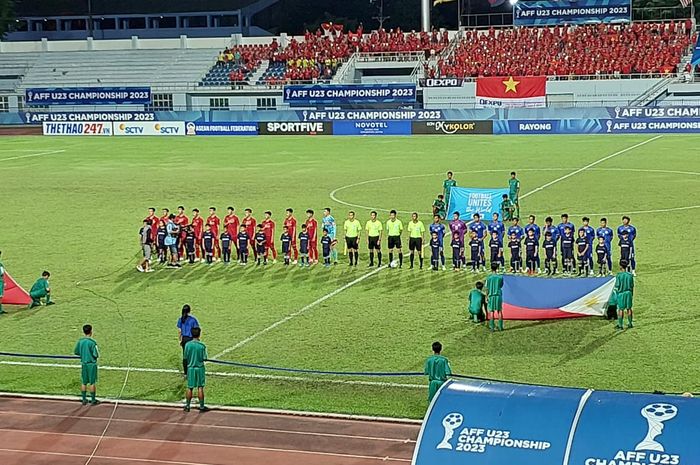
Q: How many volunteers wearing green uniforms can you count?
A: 13